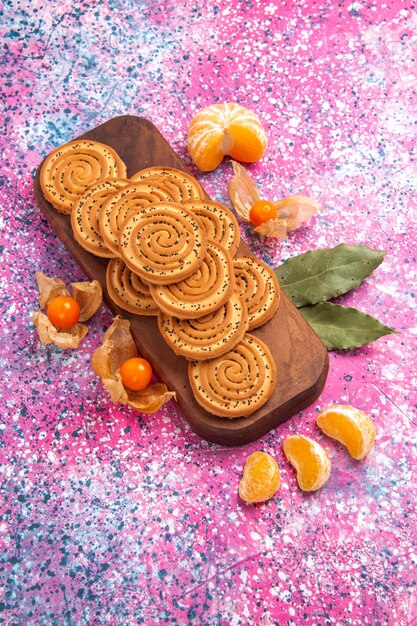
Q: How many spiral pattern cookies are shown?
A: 11